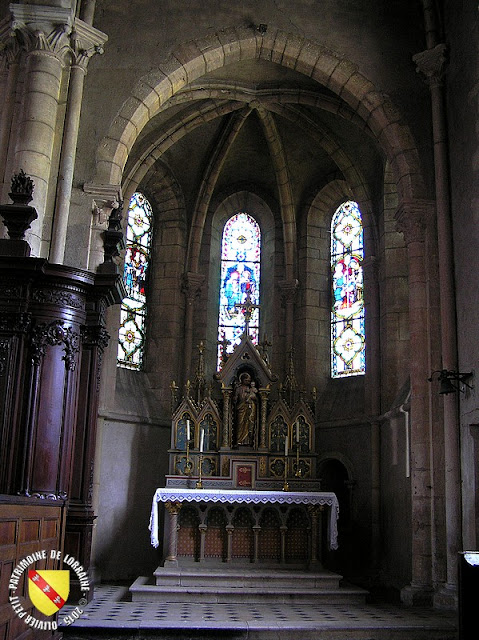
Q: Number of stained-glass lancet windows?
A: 3